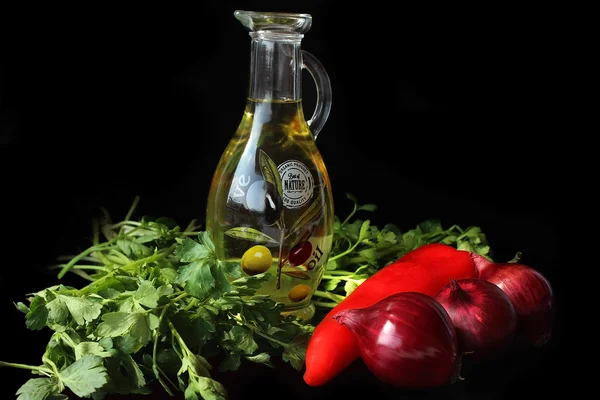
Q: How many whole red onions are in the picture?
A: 3